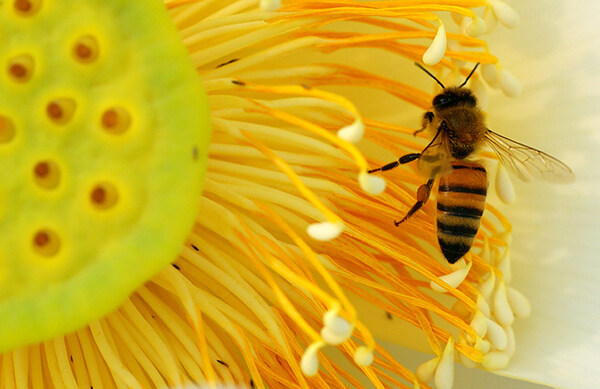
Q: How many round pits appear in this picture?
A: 9